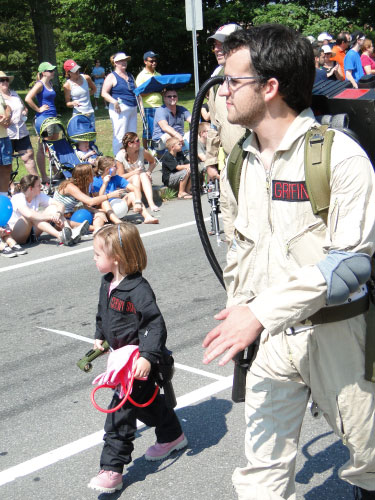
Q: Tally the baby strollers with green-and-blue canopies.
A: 2